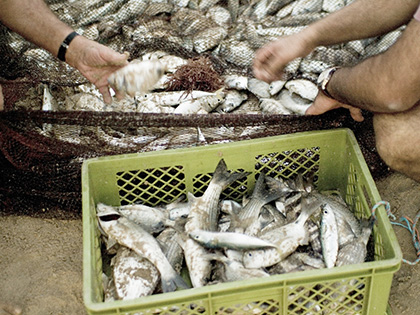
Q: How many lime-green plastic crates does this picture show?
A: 1